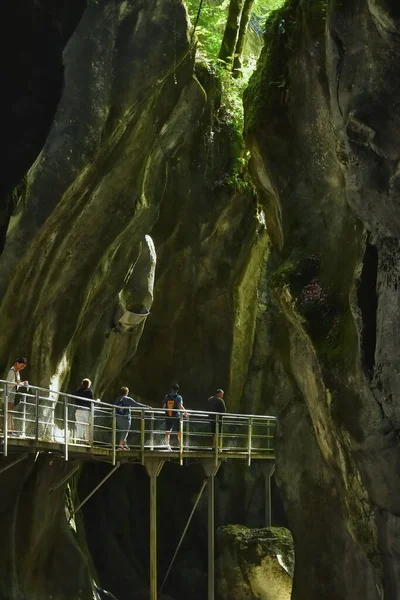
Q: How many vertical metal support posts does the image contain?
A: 3